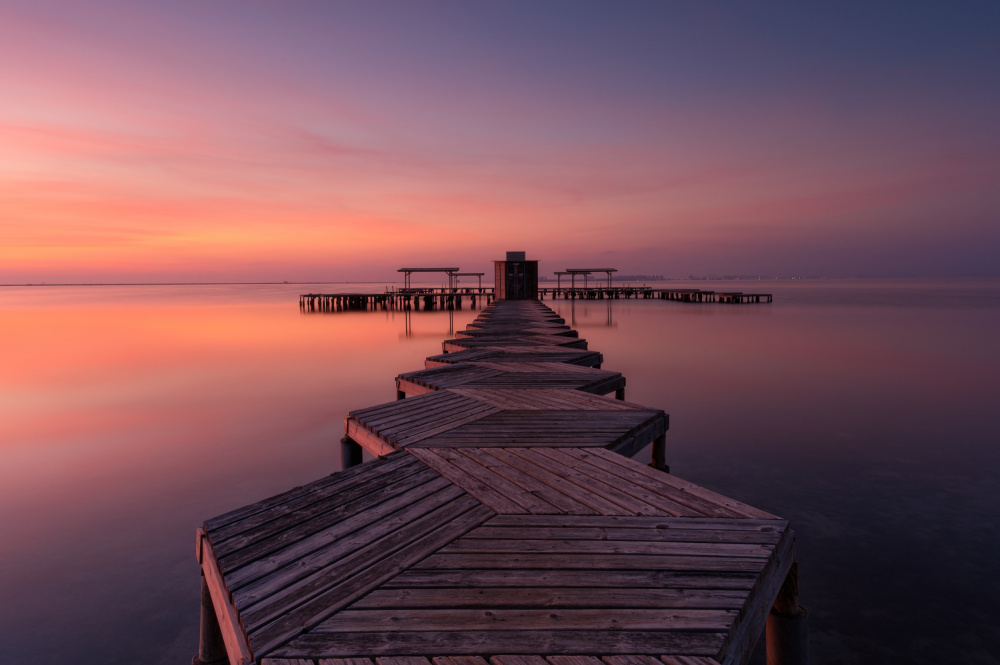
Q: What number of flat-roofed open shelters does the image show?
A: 4